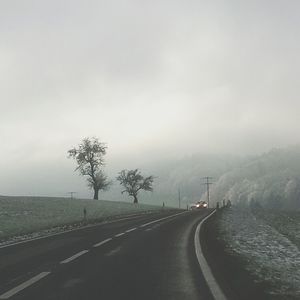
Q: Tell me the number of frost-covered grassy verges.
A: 2